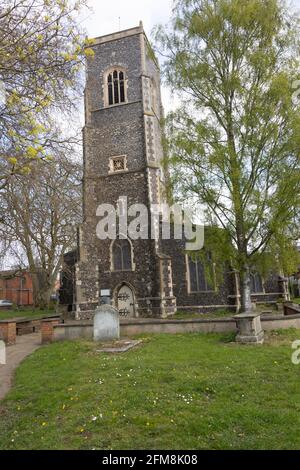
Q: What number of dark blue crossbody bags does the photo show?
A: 0